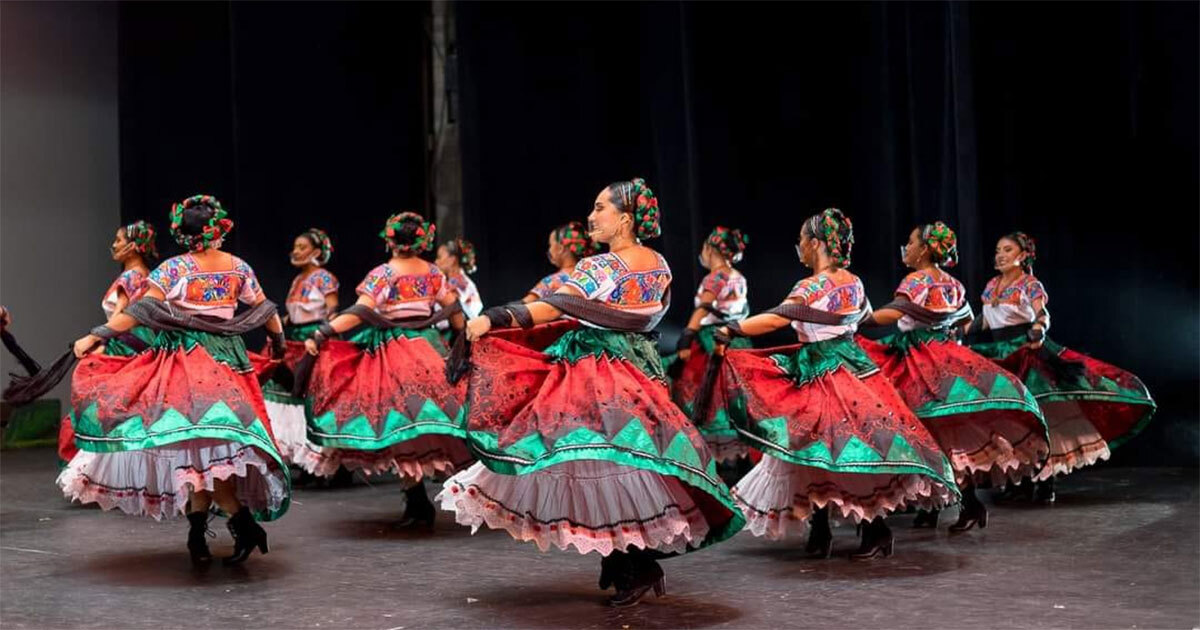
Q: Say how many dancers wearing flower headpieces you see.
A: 11